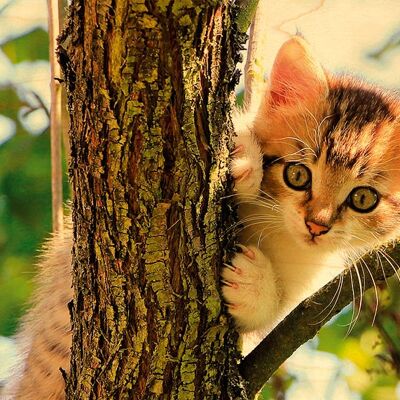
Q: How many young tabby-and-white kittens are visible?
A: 1